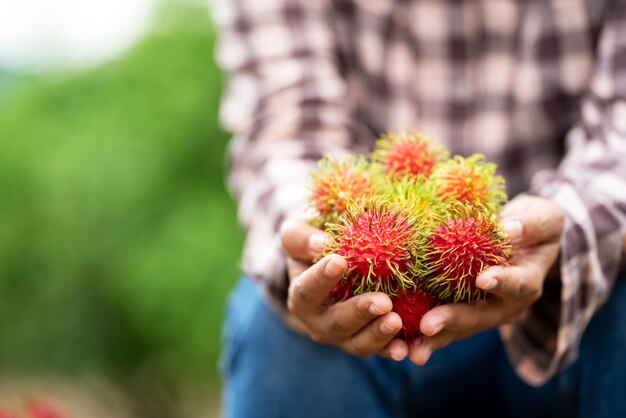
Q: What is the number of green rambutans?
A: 1